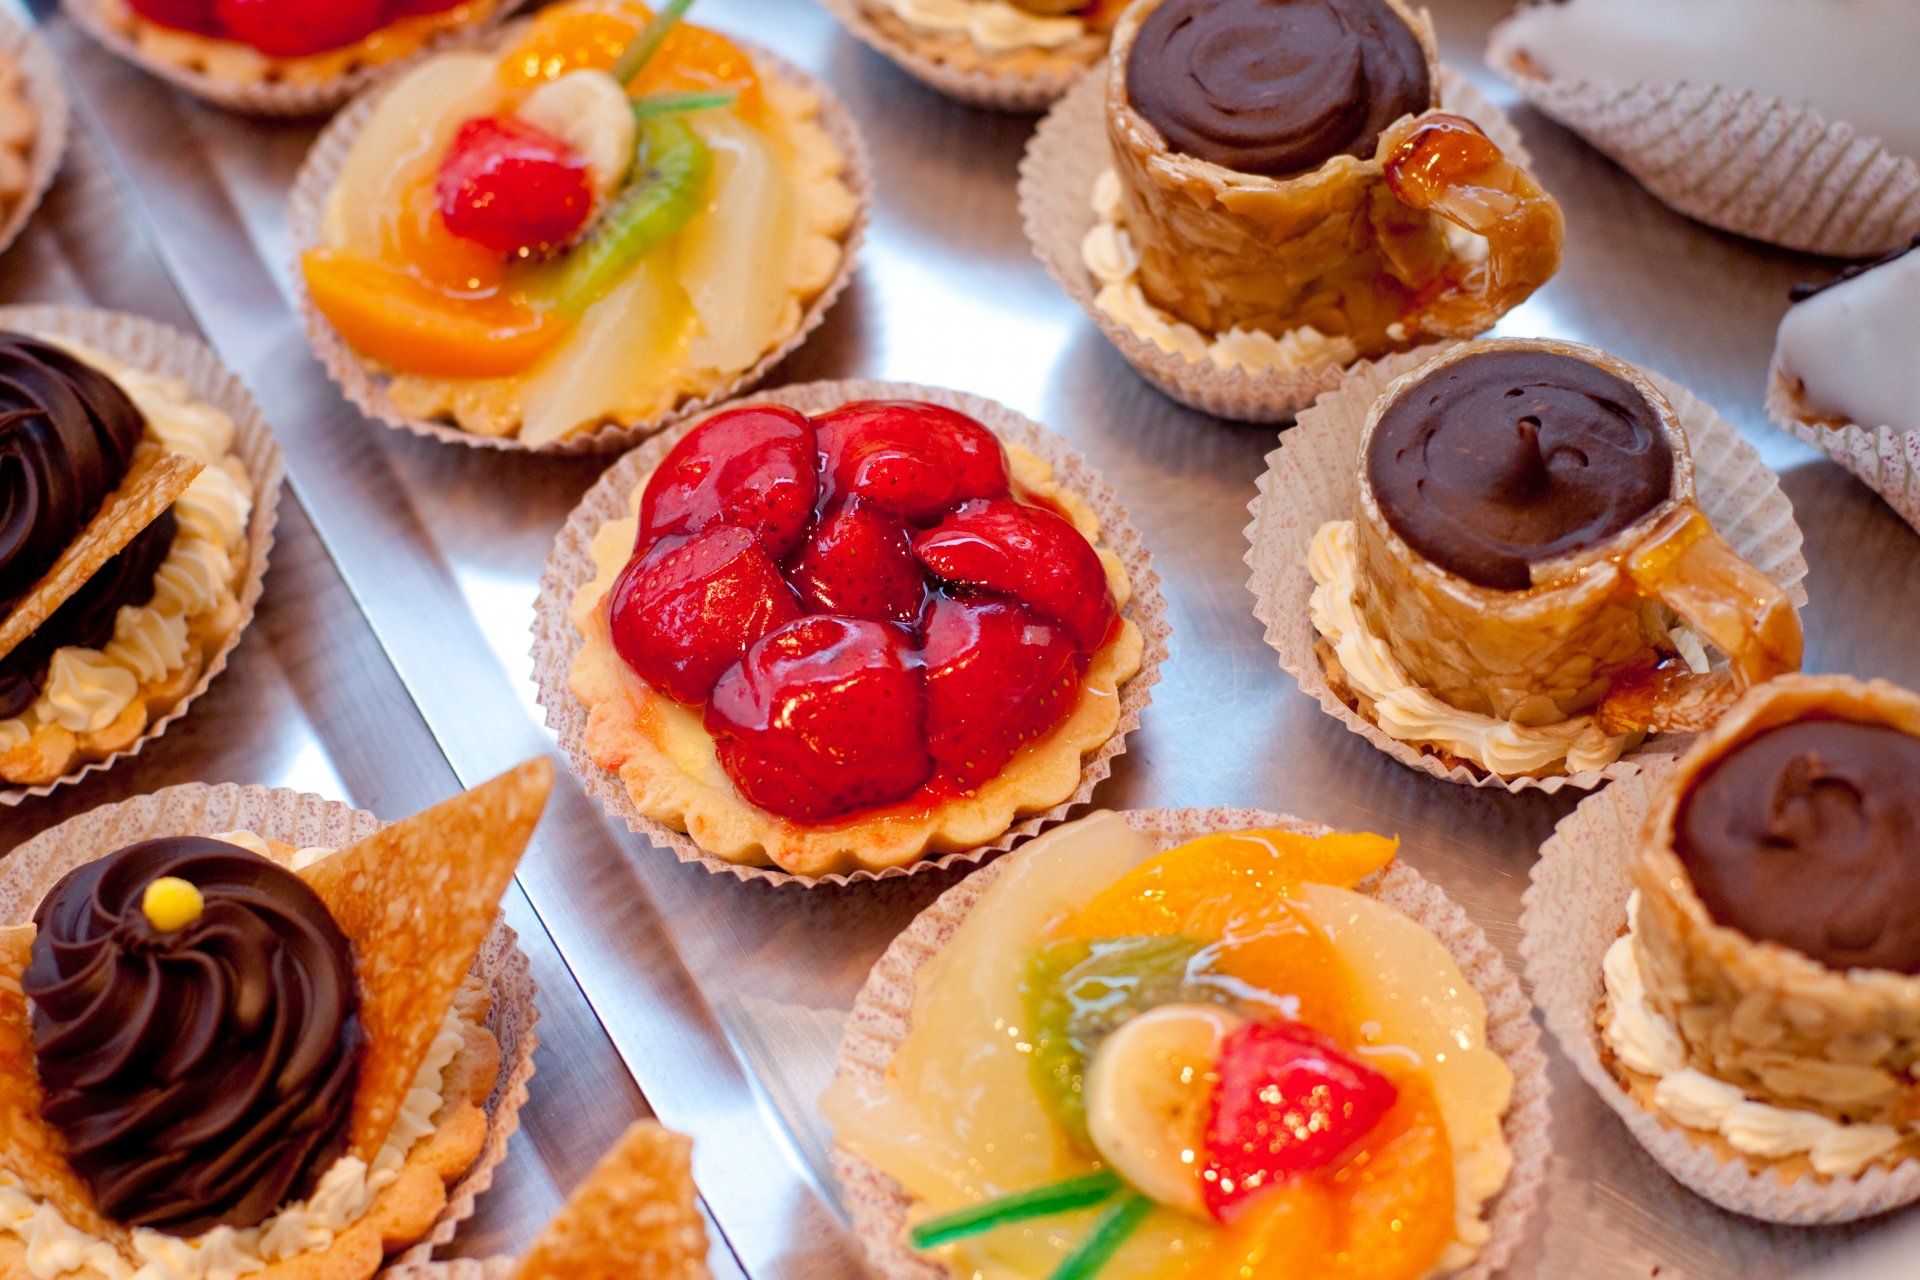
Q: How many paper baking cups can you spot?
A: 14